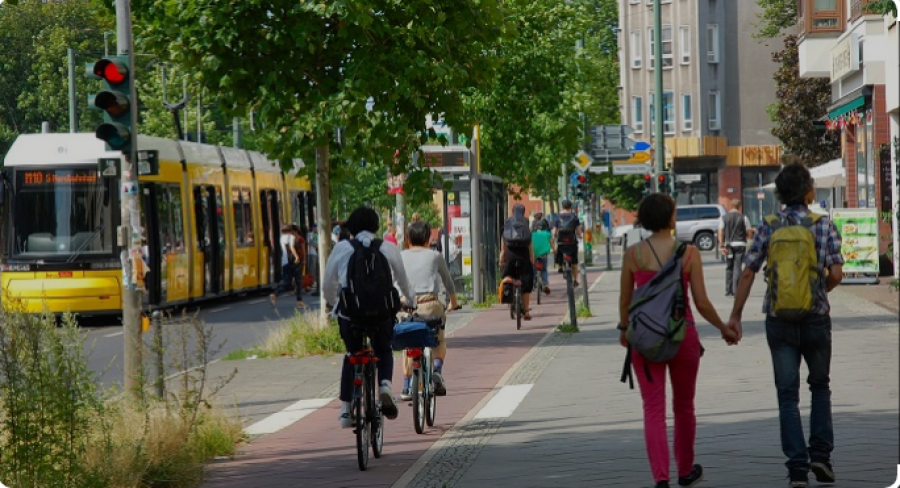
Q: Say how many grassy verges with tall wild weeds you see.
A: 2